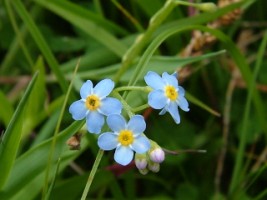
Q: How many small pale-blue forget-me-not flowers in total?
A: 3